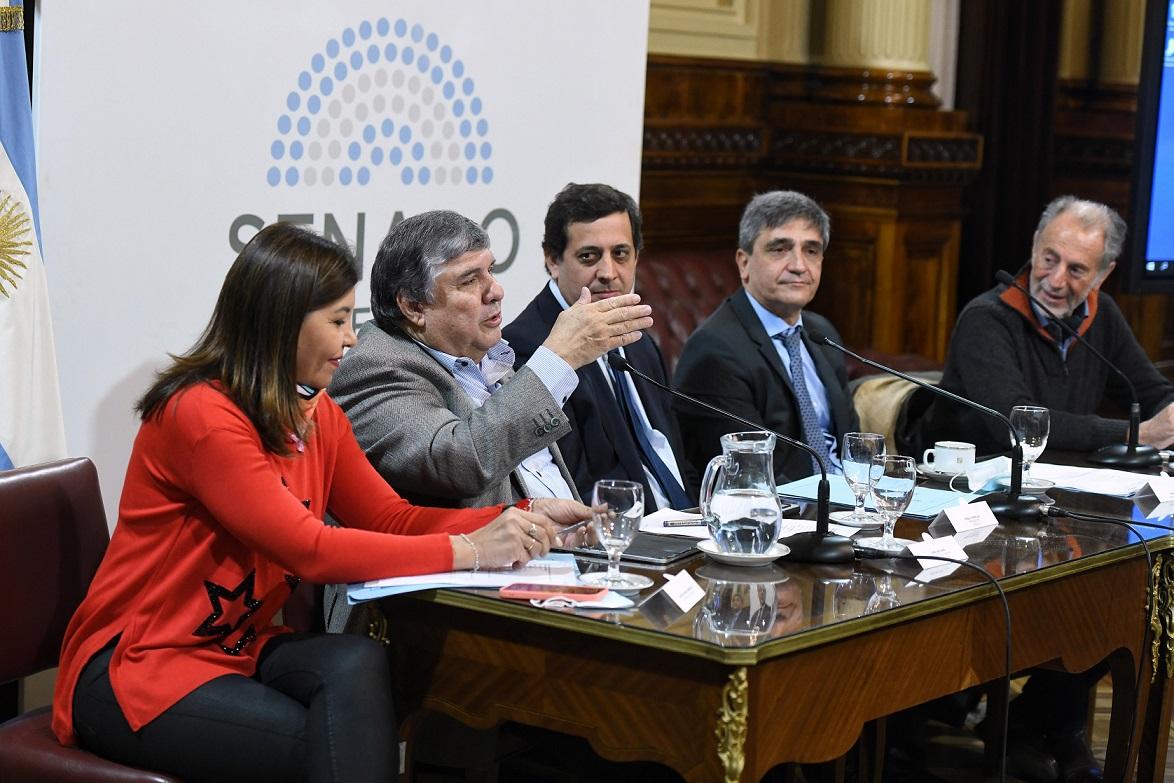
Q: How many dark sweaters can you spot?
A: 1